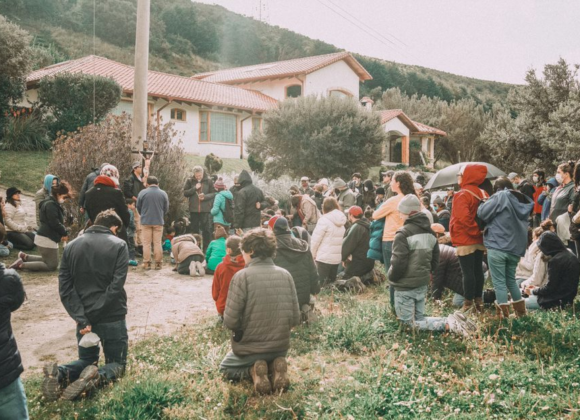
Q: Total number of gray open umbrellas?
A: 1